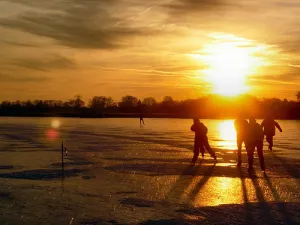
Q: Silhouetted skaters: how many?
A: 5